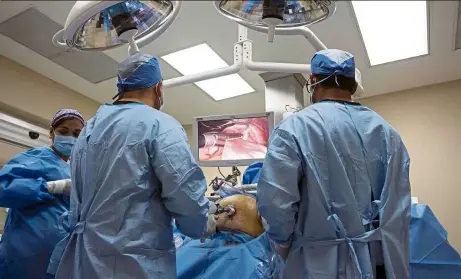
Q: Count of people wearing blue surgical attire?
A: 3